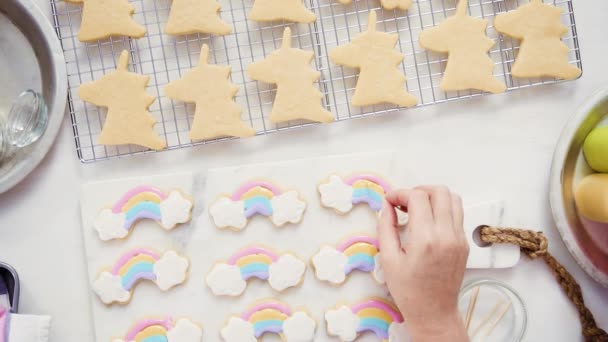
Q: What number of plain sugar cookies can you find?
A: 10